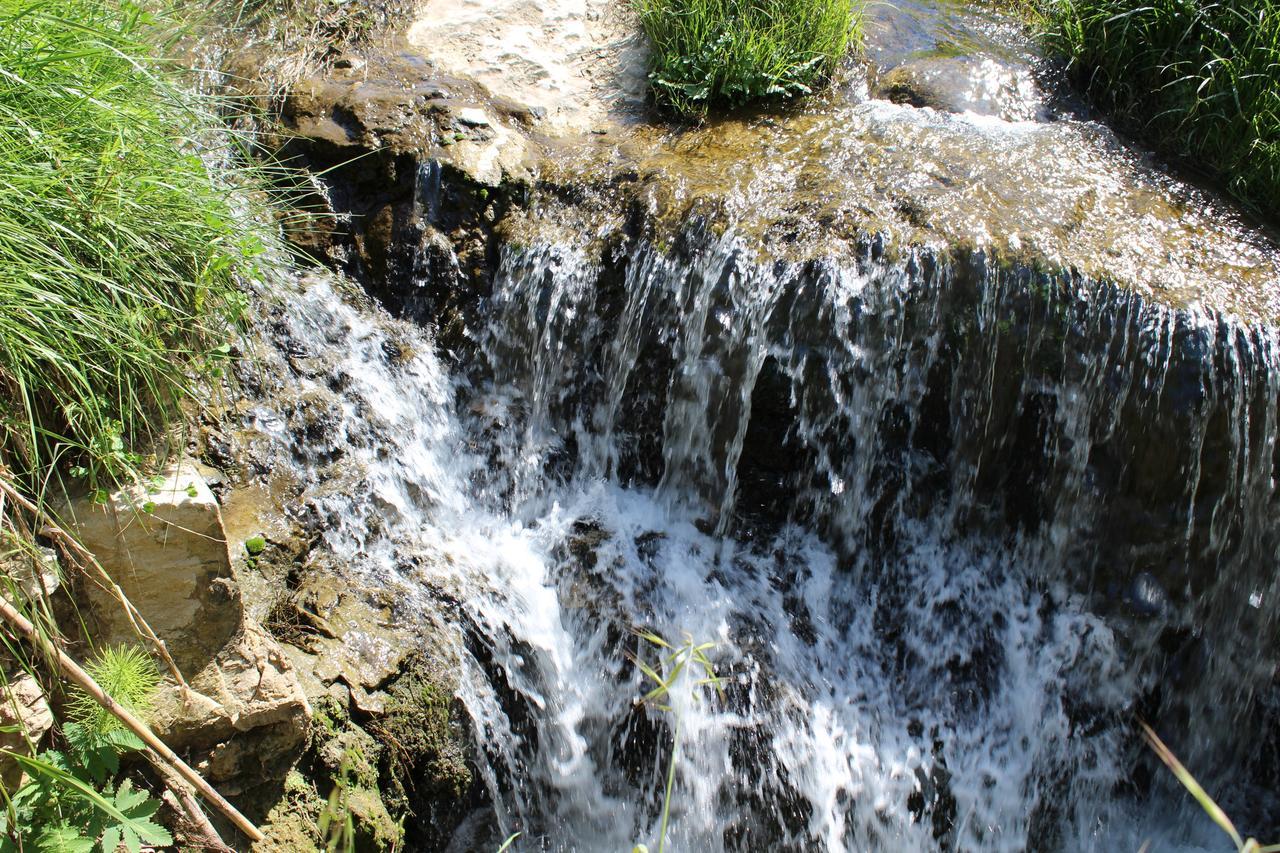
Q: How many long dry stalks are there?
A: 2